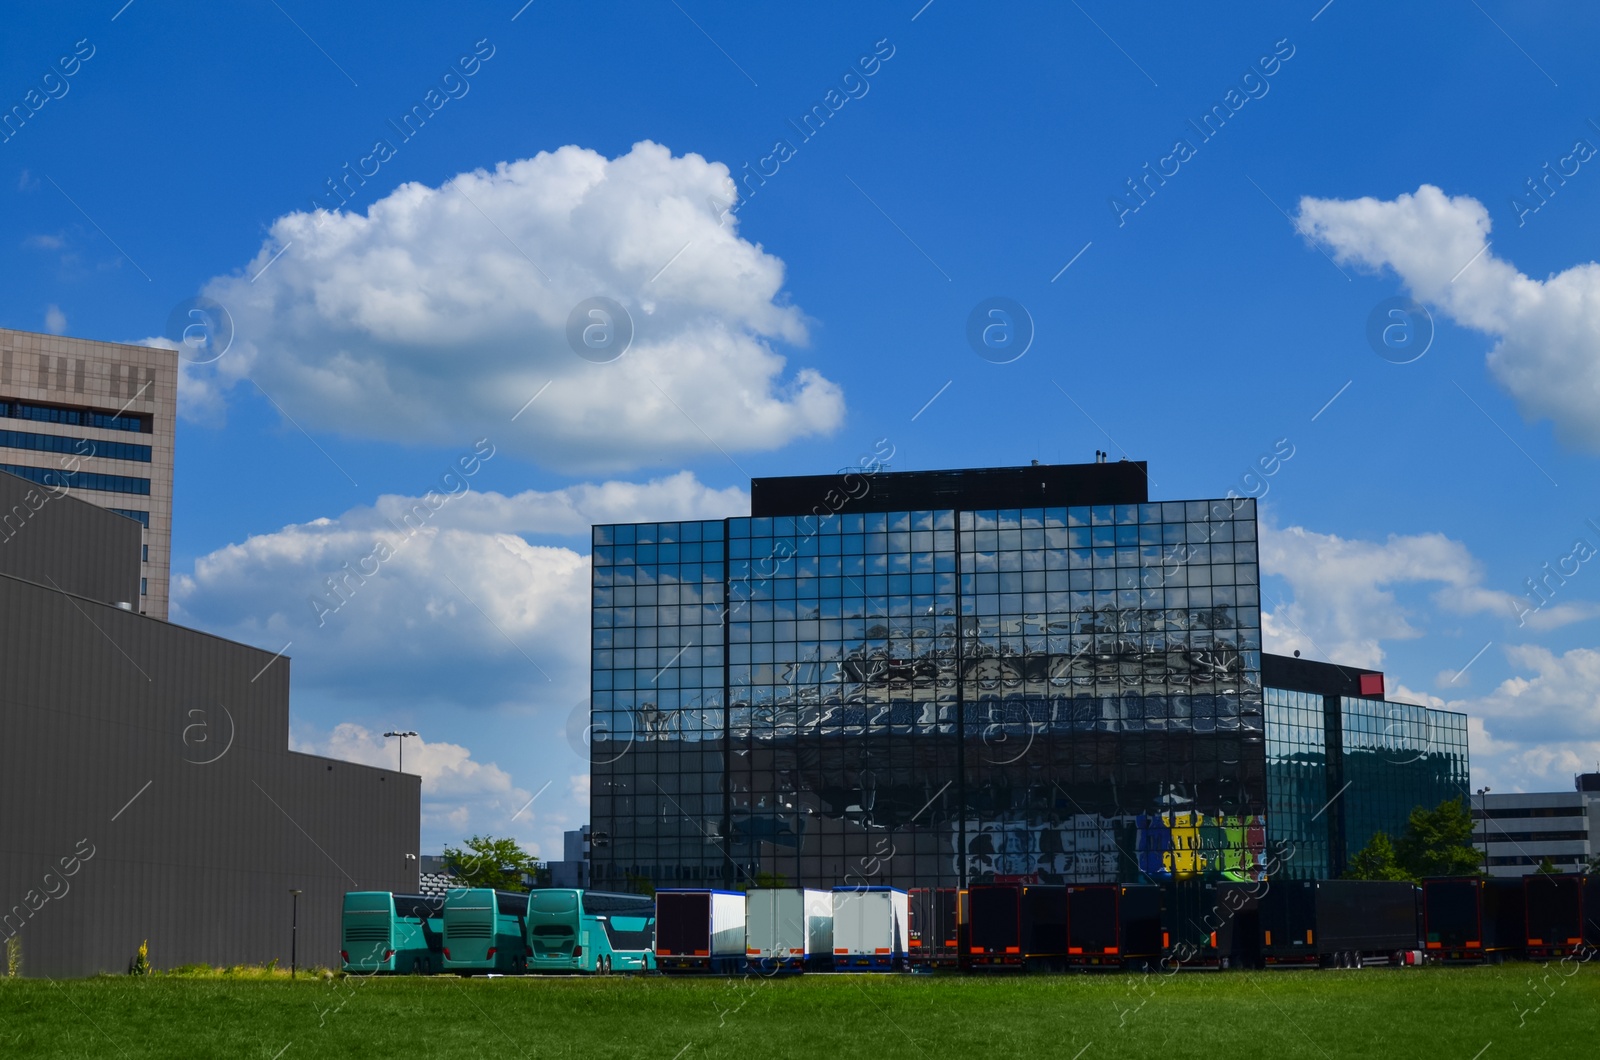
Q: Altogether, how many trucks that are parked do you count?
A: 10